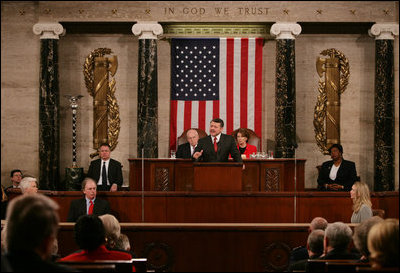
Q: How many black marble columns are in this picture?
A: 4